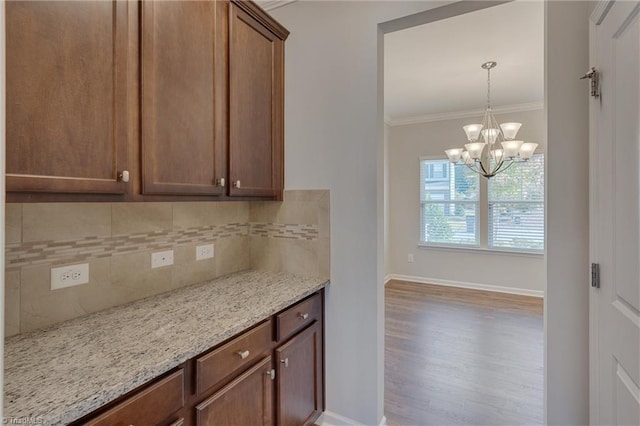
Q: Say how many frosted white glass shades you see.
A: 9